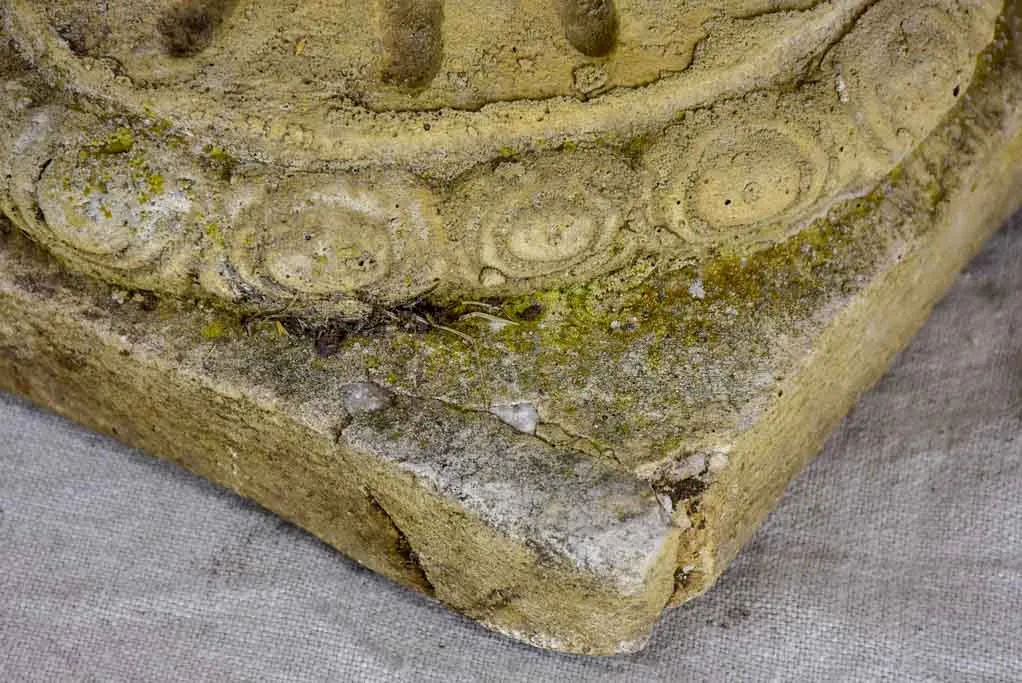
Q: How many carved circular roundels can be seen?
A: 5